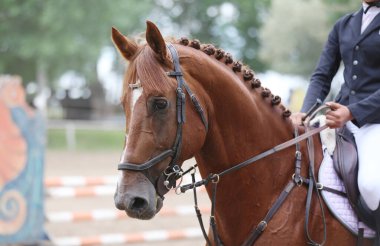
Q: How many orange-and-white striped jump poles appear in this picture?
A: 4